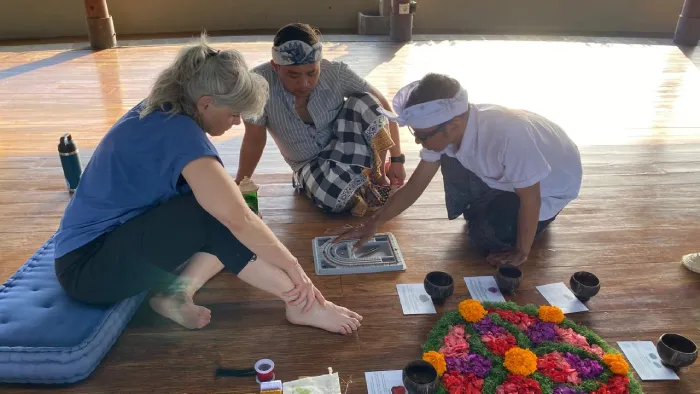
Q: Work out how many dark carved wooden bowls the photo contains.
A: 5